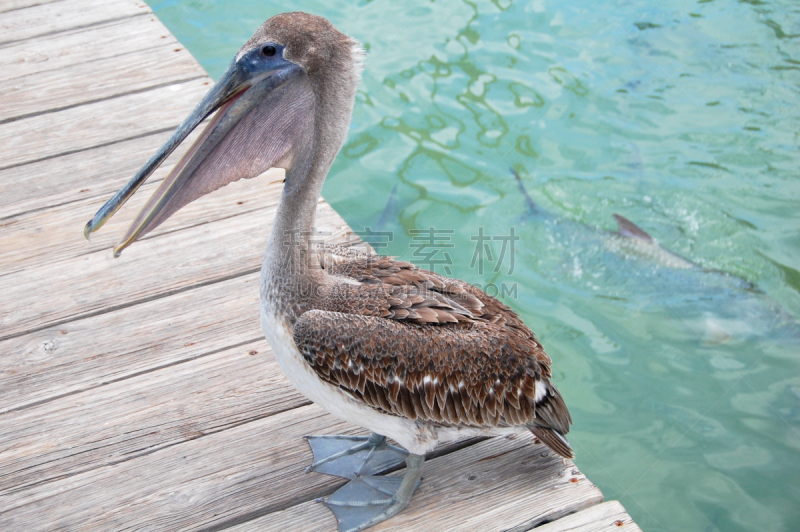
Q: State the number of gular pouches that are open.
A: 1